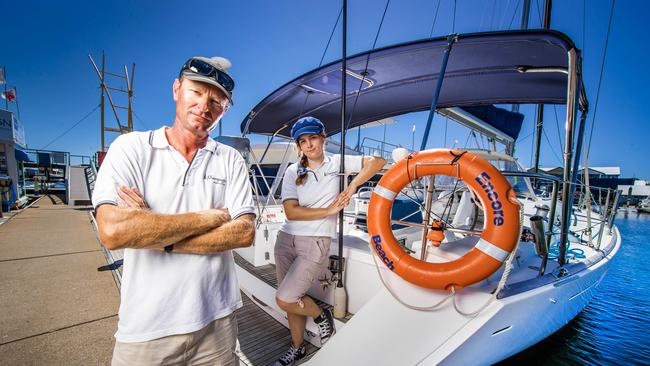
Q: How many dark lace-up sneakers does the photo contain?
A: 2